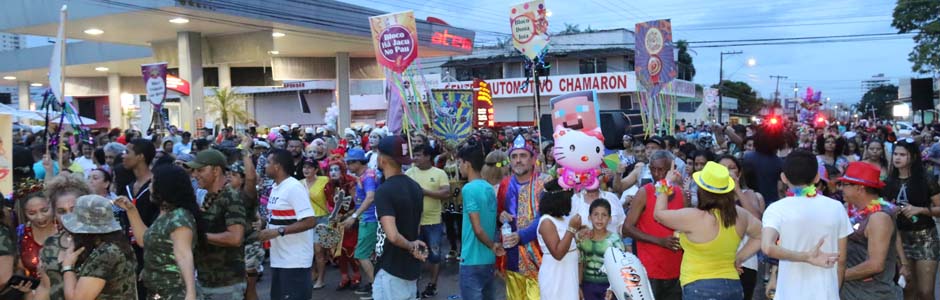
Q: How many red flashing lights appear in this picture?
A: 2